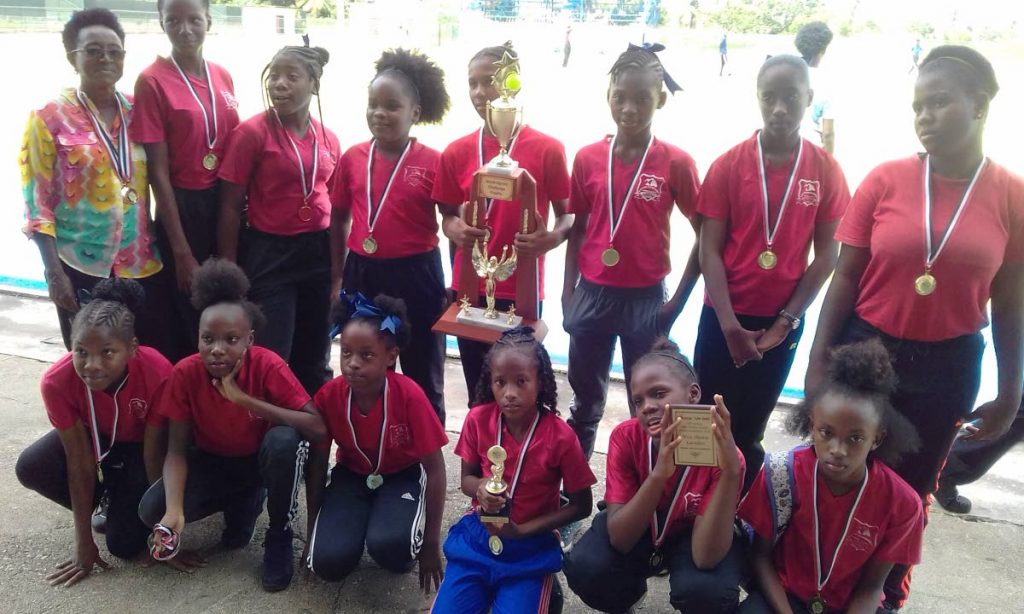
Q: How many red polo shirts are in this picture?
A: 13